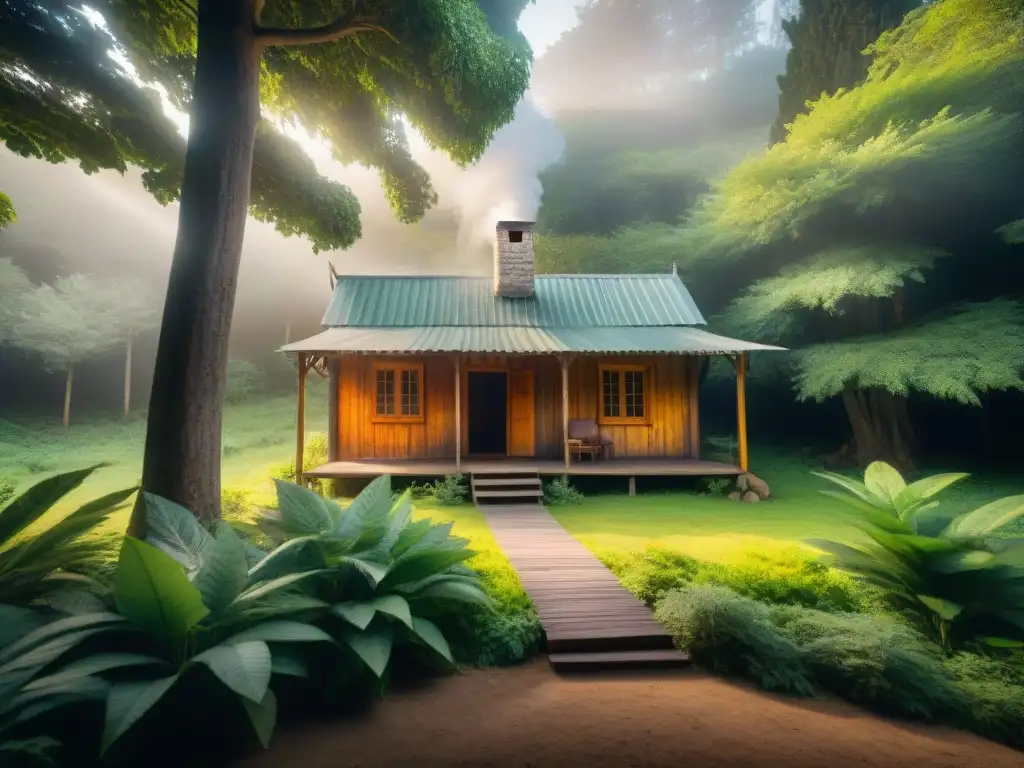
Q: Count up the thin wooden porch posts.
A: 4